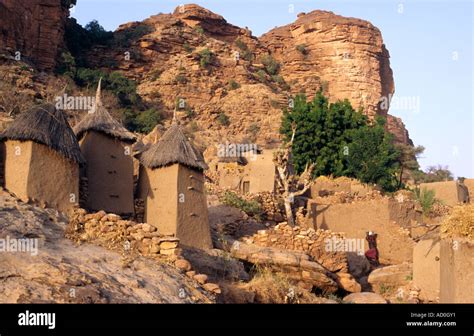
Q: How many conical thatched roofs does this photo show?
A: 3